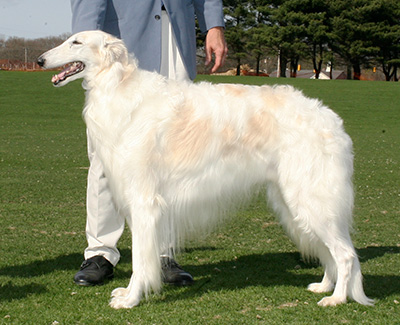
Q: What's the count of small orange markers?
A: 3